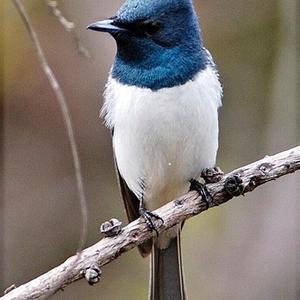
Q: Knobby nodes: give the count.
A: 4